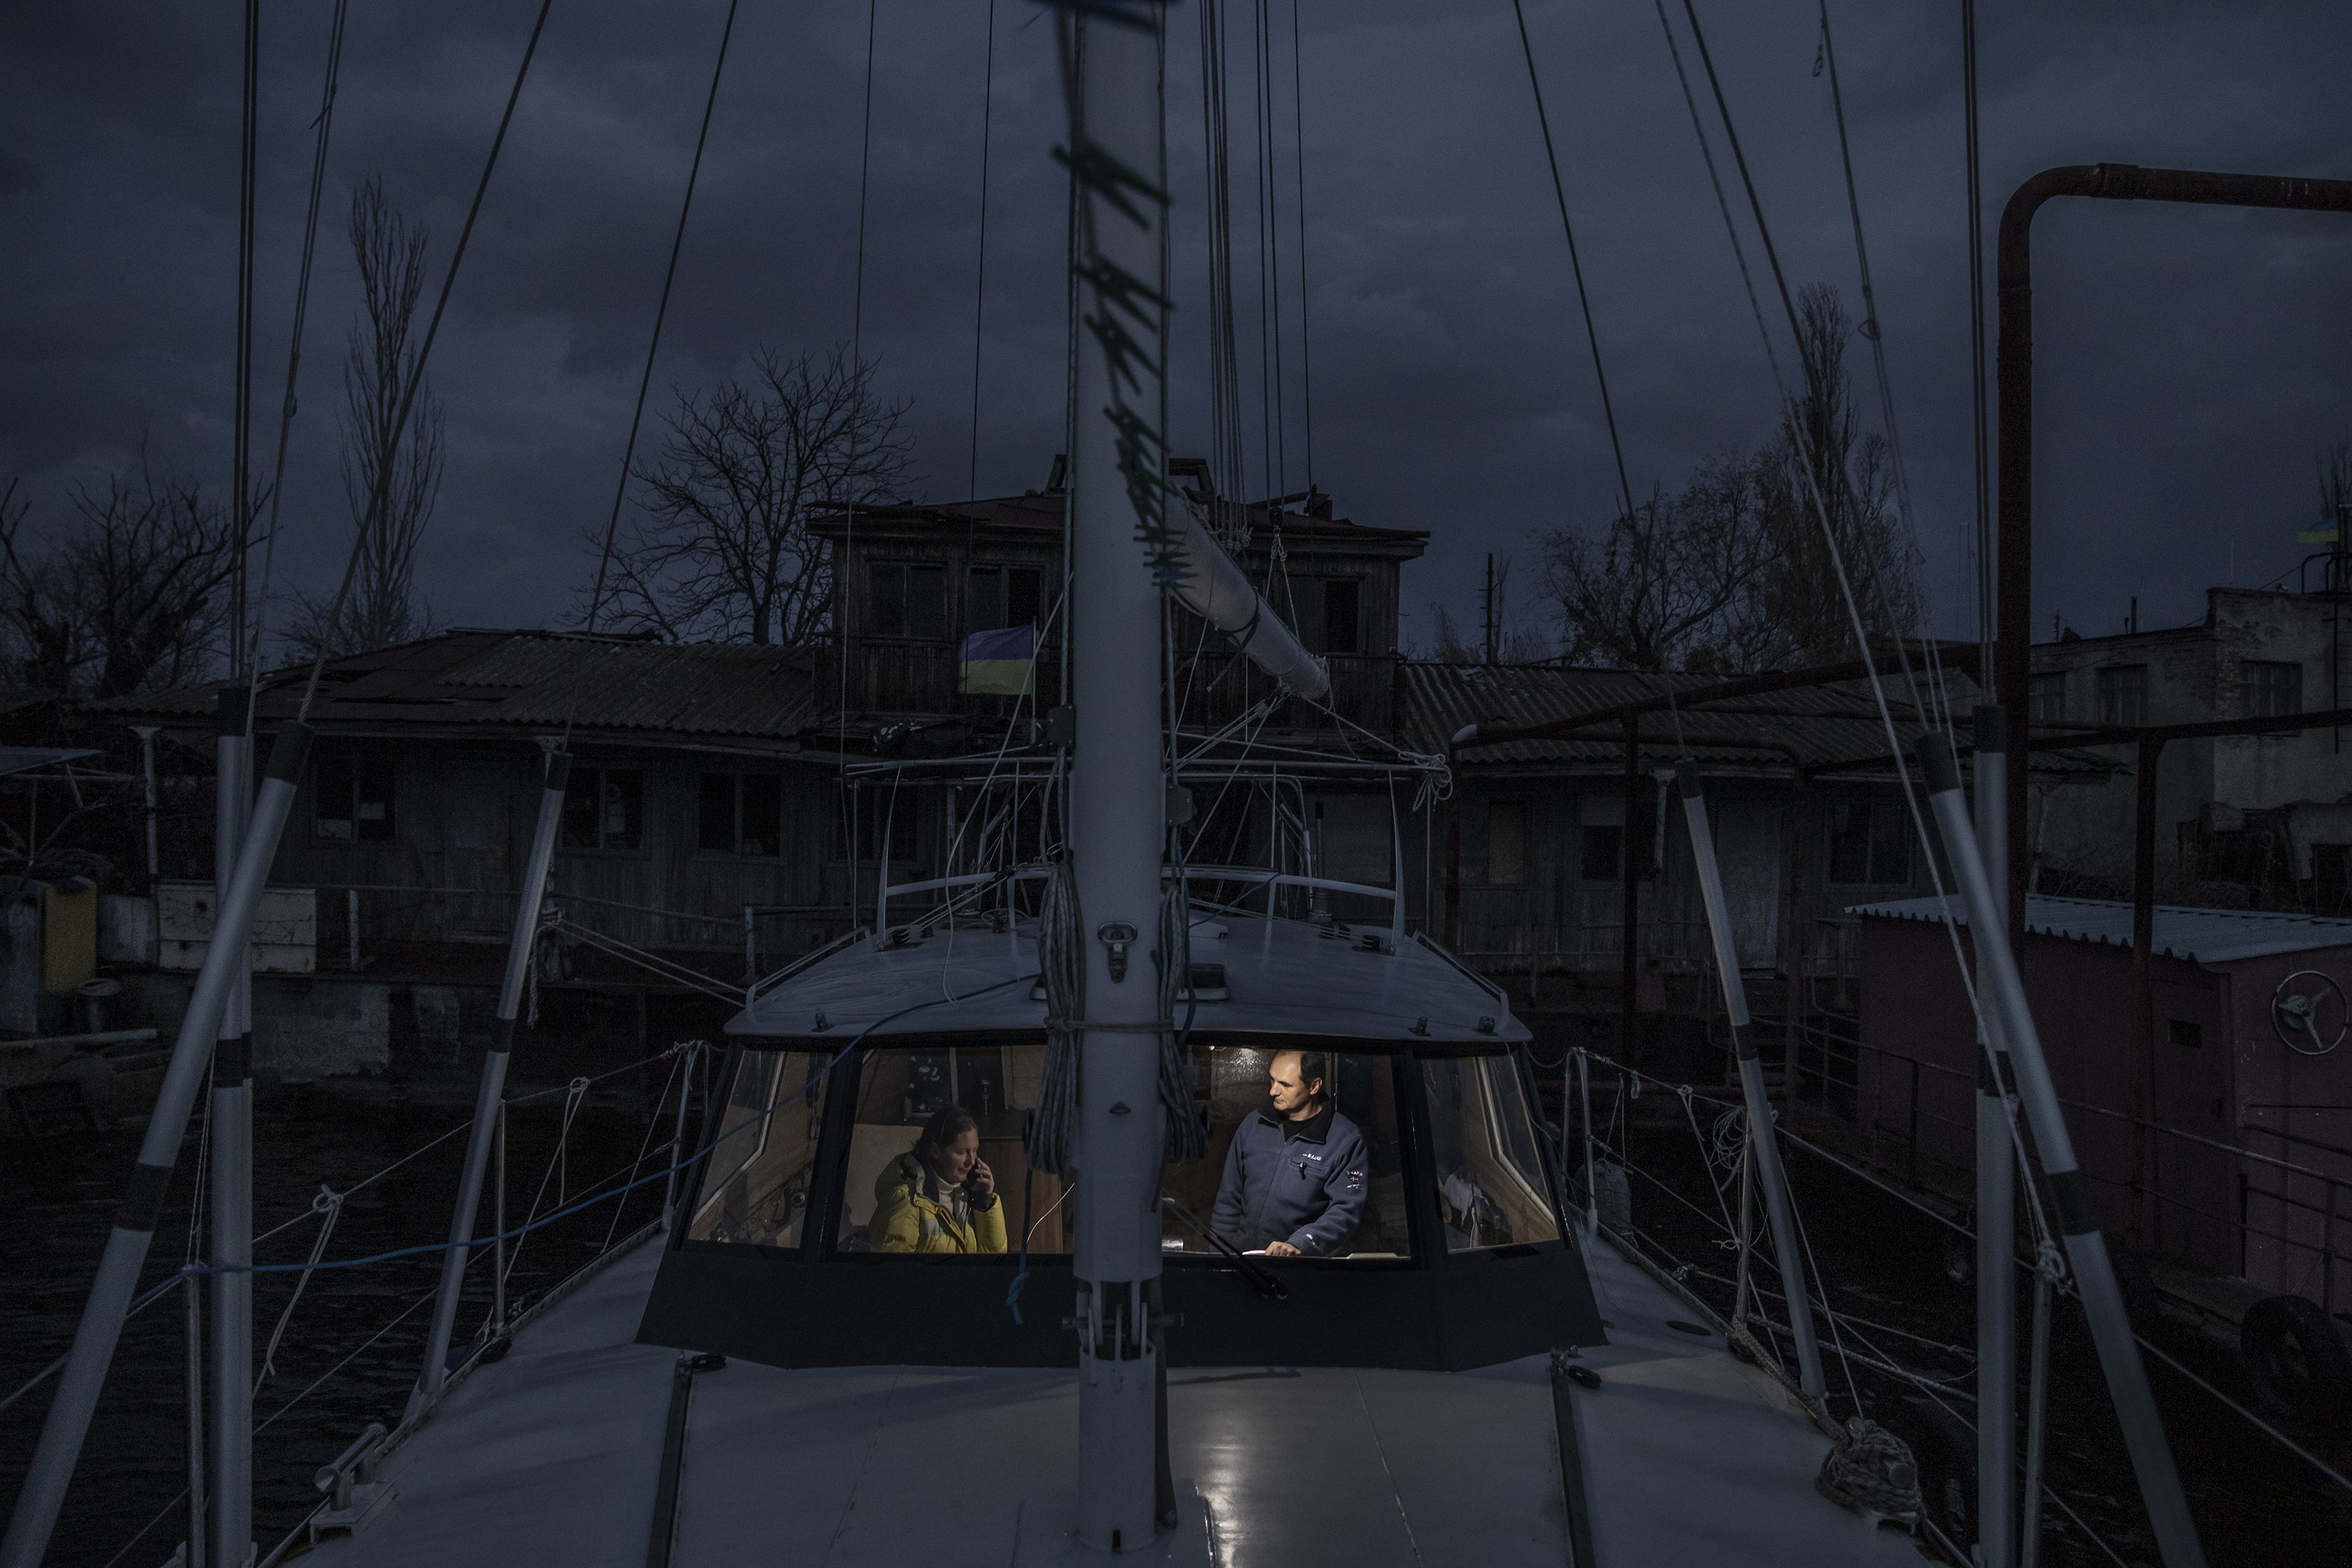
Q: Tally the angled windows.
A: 2